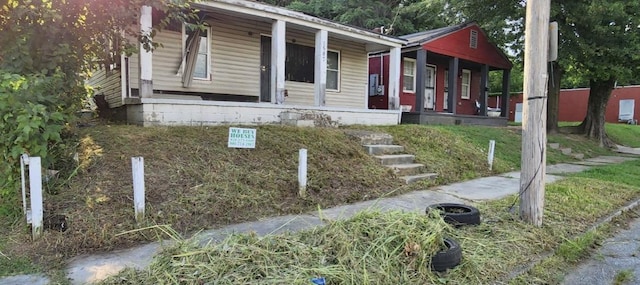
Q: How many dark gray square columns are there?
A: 4